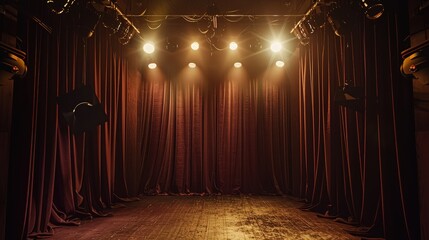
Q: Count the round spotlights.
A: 8